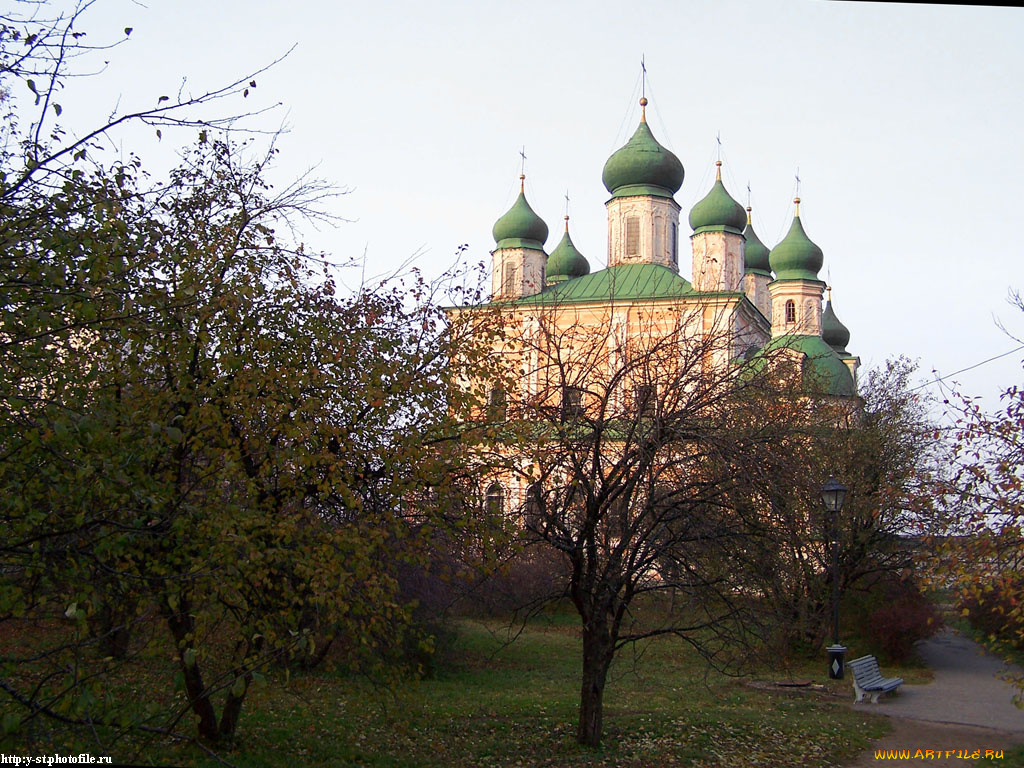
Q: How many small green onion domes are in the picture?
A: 6